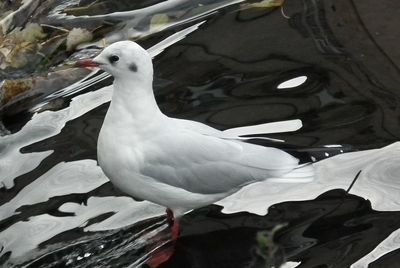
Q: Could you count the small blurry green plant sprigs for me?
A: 1